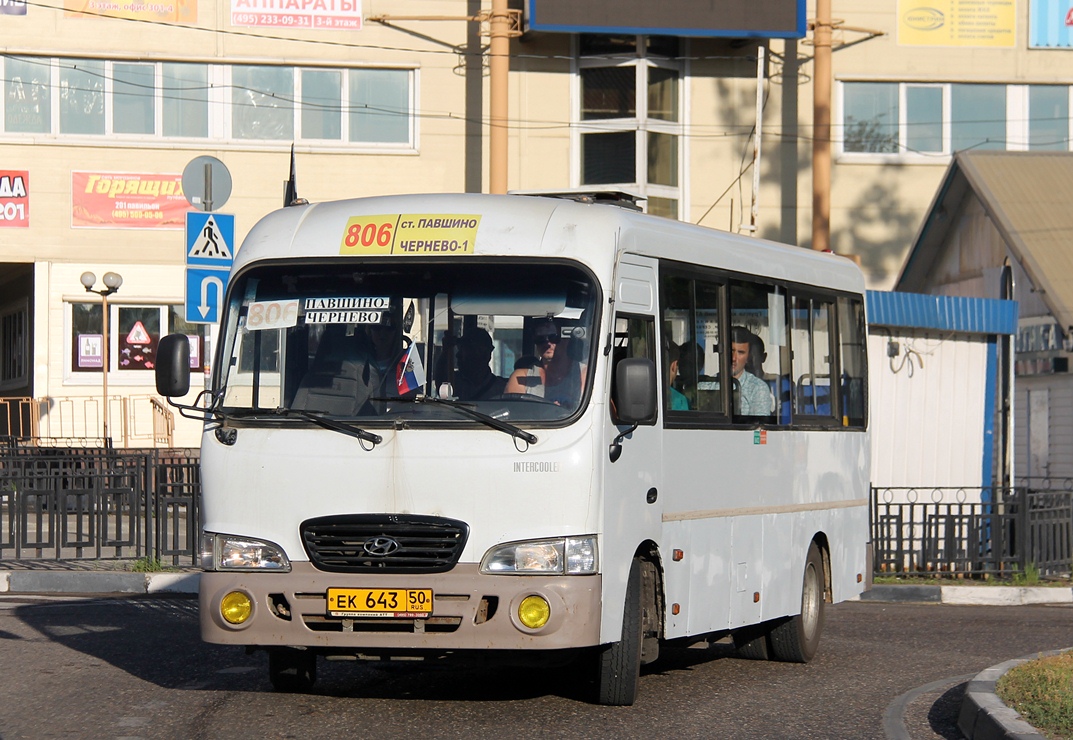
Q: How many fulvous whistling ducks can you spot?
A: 0